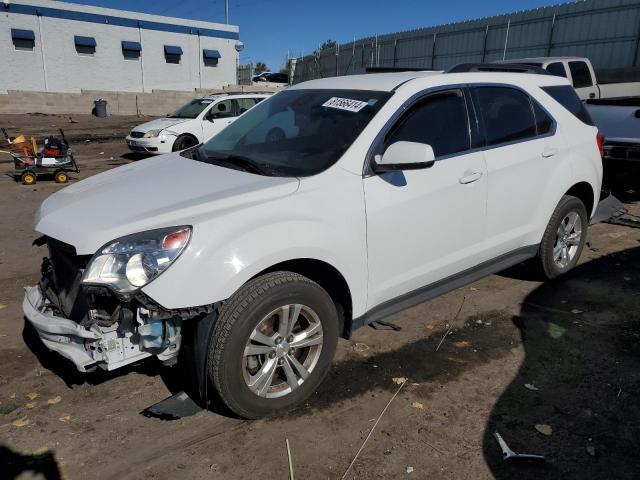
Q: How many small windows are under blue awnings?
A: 5